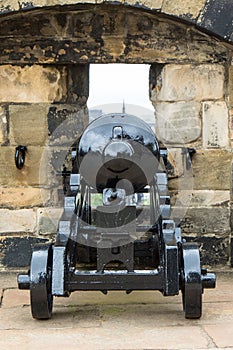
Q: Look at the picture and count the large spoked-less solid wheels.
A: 2